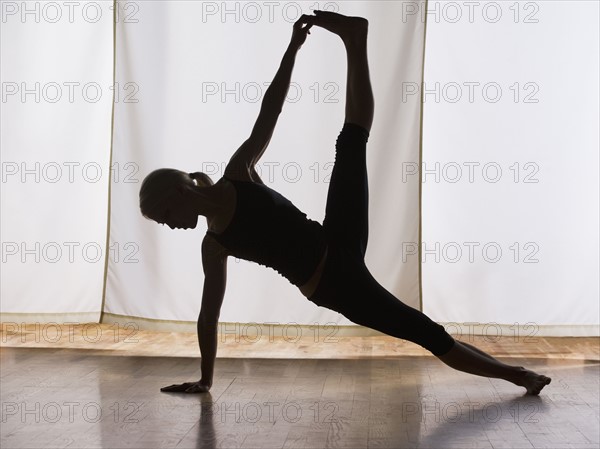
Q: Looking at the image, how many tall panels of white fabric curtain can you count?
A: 3